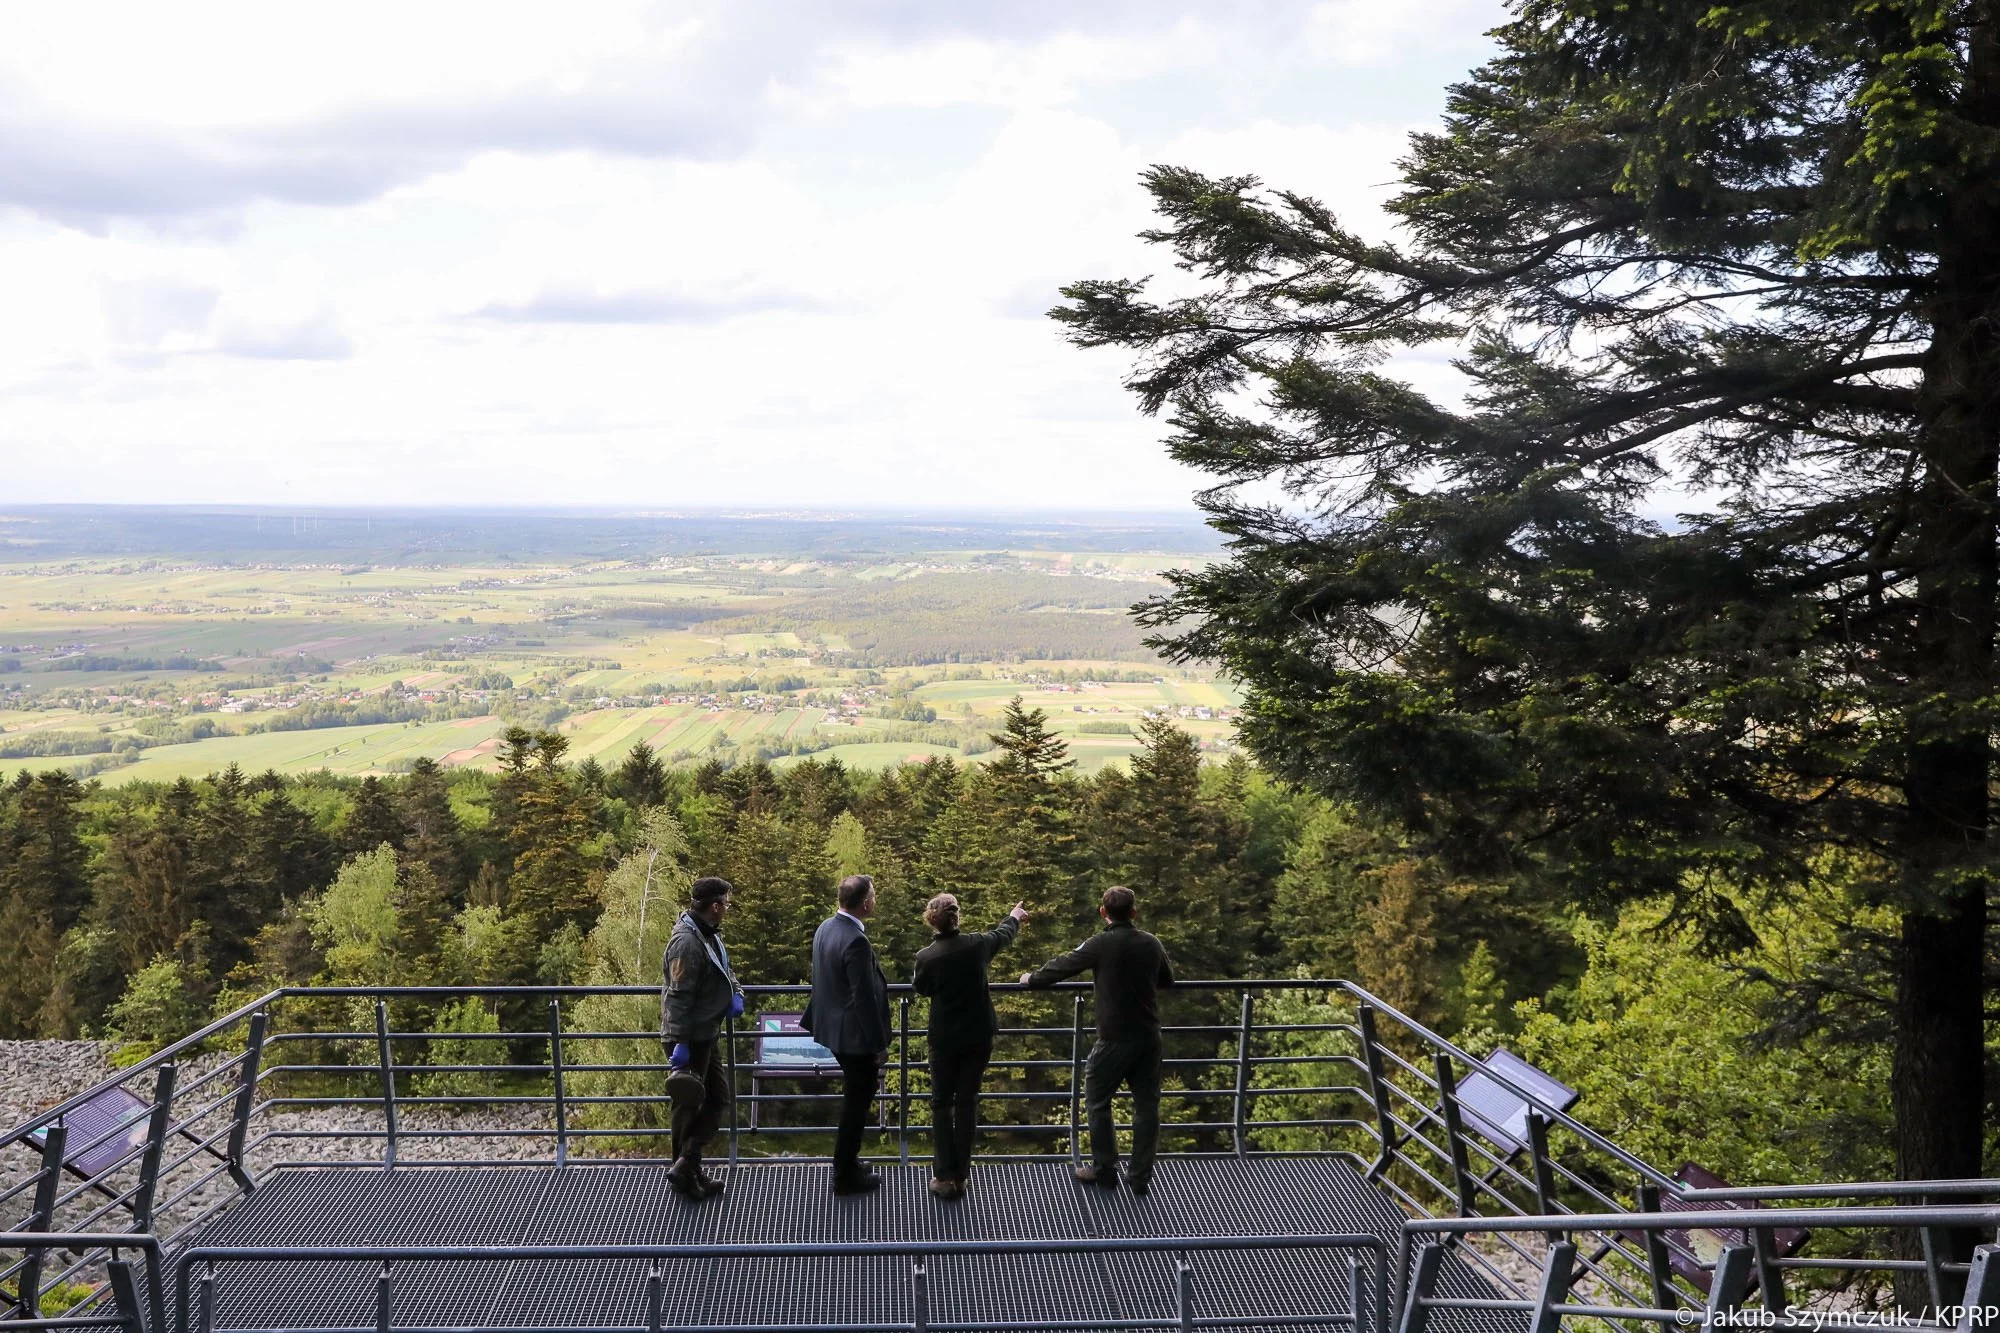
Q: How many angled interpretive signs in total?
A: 4